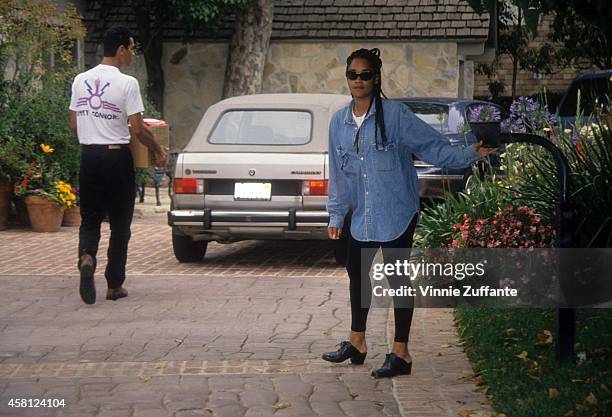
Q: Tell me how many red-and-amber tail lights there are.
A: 2